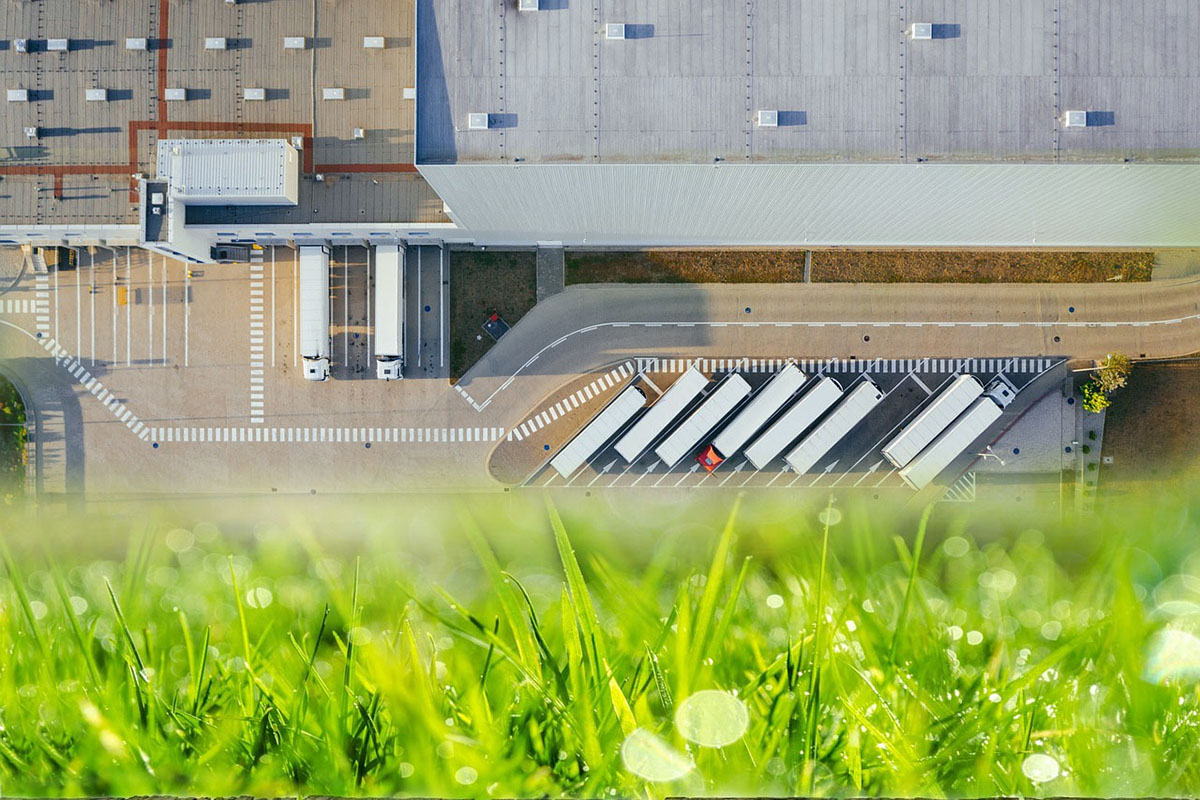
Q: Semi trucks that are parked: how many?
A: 10